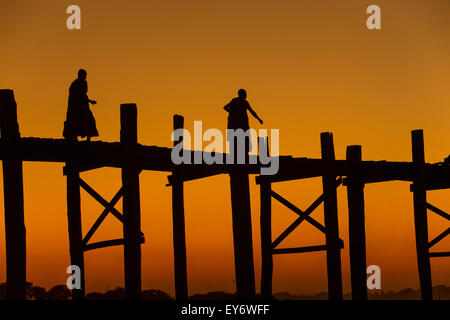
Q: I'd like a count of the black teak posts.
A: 9